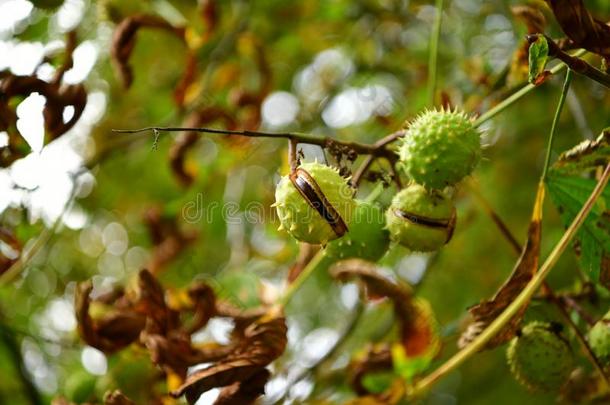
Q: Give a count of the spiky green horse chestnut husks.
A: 6